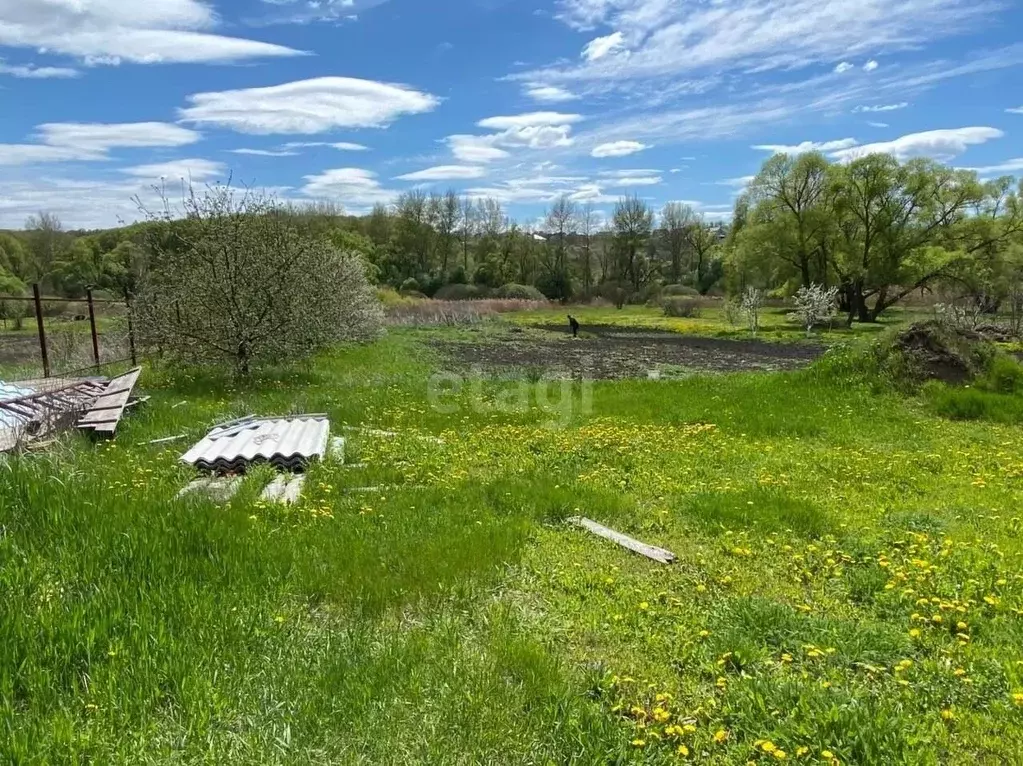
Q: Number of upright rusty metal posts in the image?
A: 3